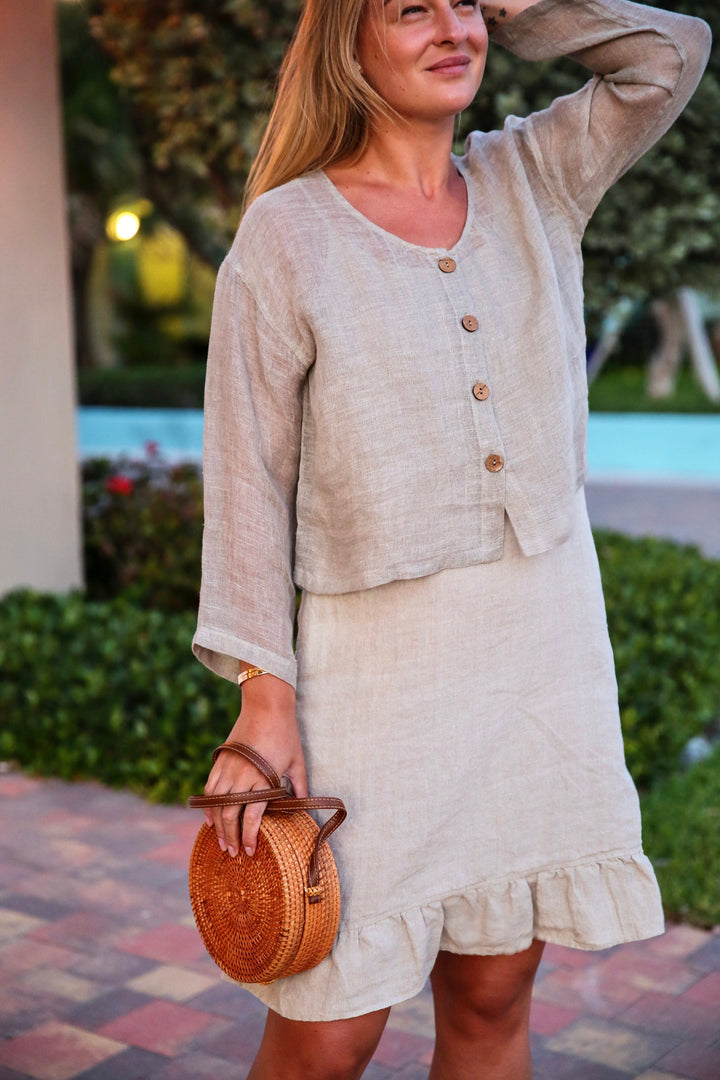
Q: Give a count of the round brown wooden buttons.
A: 4